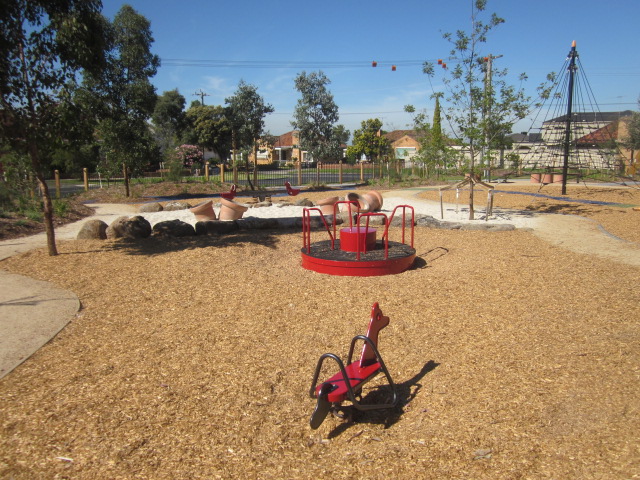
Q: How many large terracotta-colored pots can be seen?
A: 5